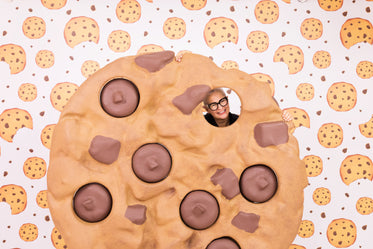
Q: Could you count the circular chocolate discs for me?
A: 6